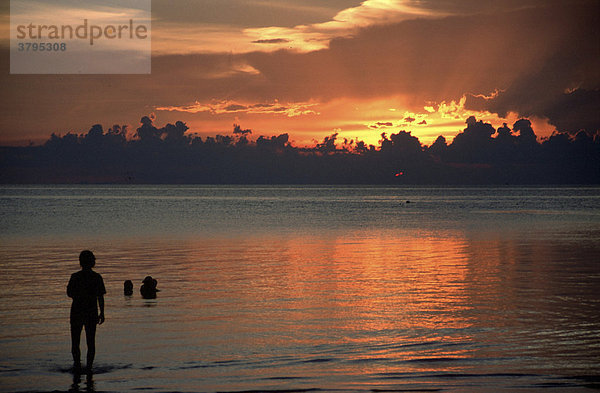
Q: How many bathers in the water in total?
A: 3